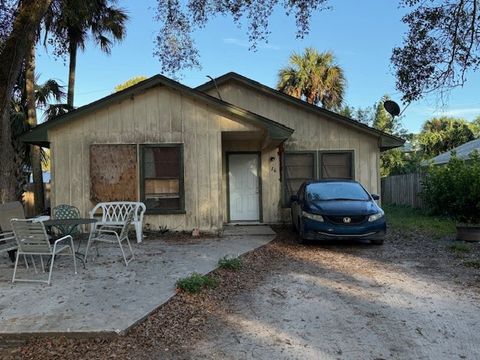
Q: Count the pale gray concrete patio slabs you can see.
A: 1